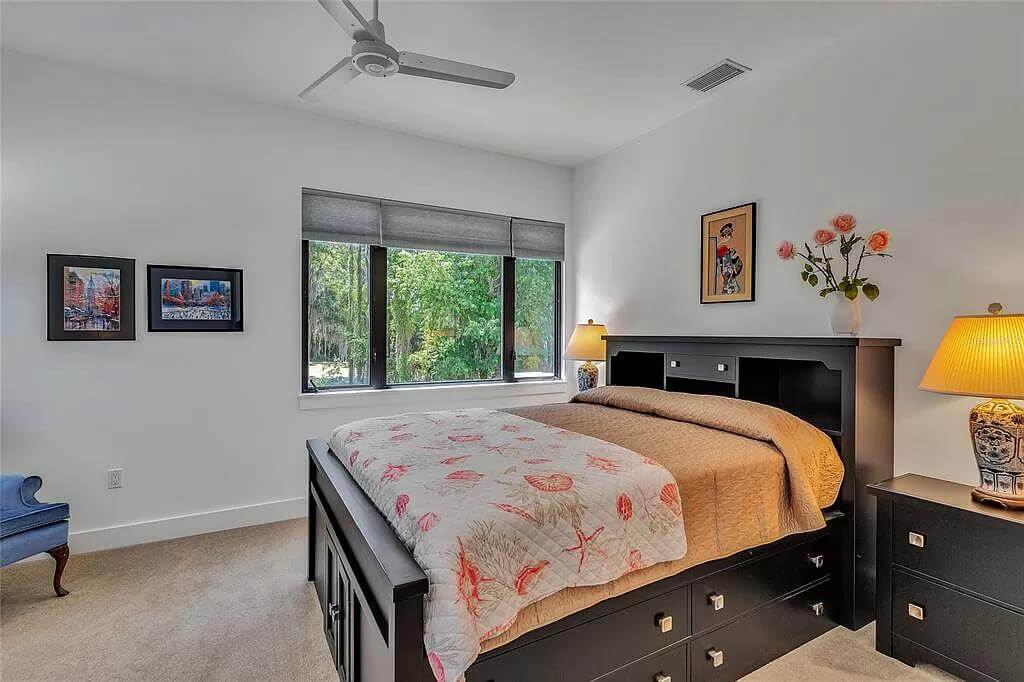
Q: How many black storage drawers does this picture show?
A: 7